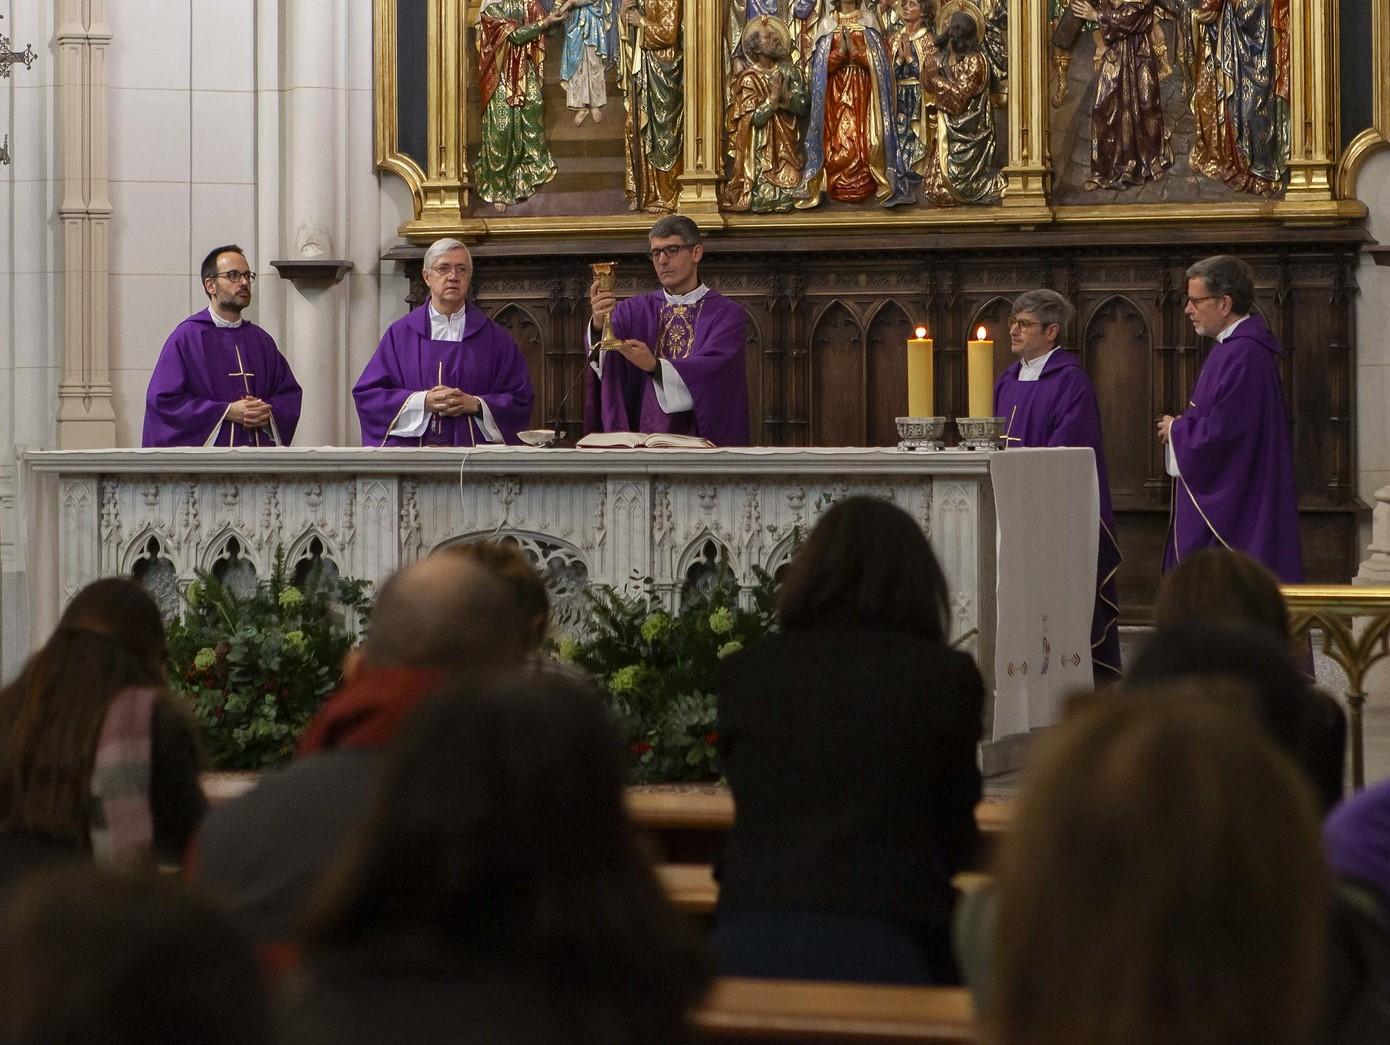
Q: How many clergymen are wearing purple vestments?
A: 5